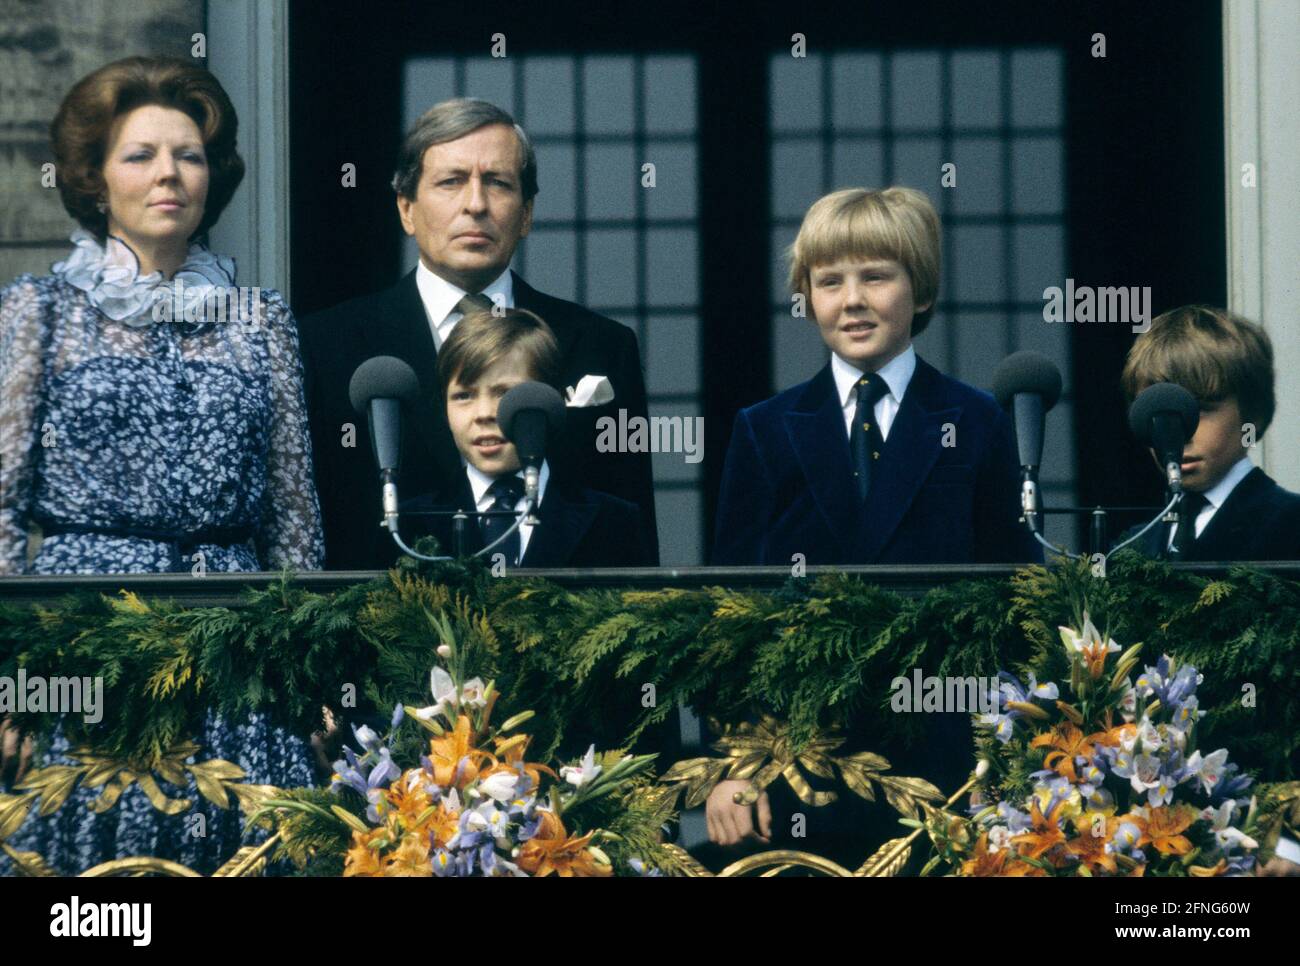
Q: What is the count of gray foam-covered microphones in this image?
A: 4